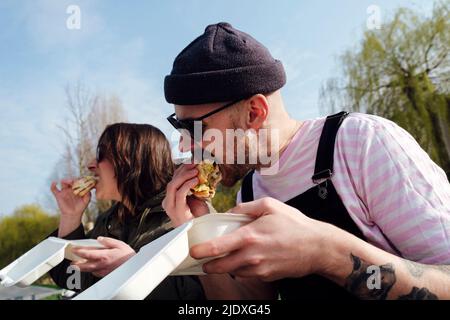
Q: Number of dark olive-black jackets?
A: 1